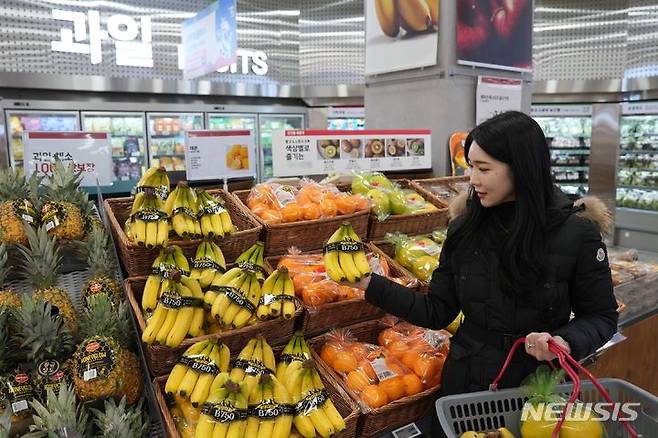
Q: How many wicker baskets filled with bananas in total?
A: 3